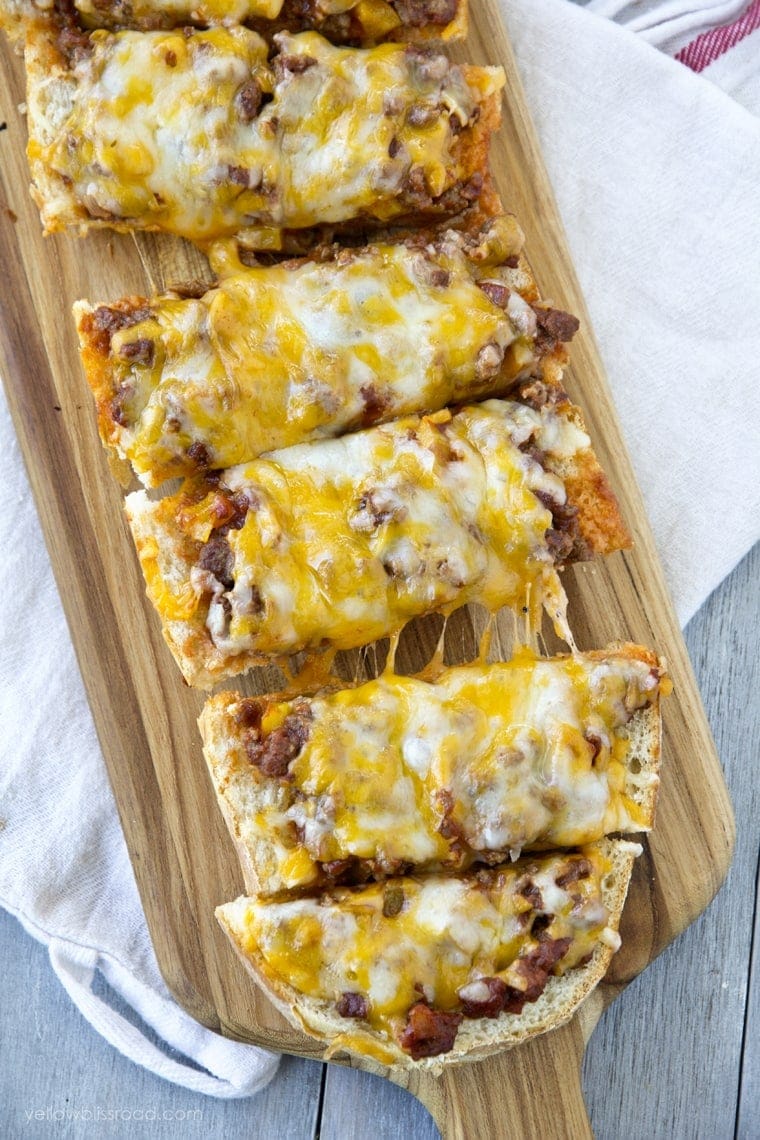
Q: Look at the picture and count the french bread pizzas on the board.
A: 6